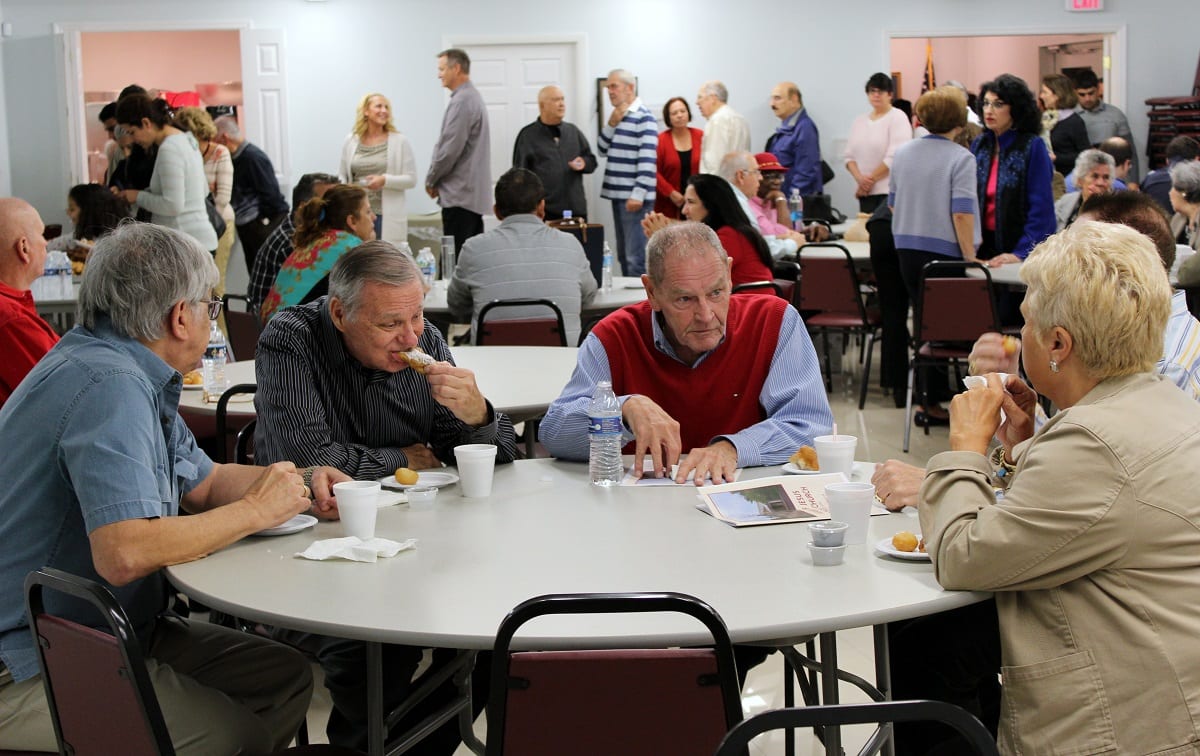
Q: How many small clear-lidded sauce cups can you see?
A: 3